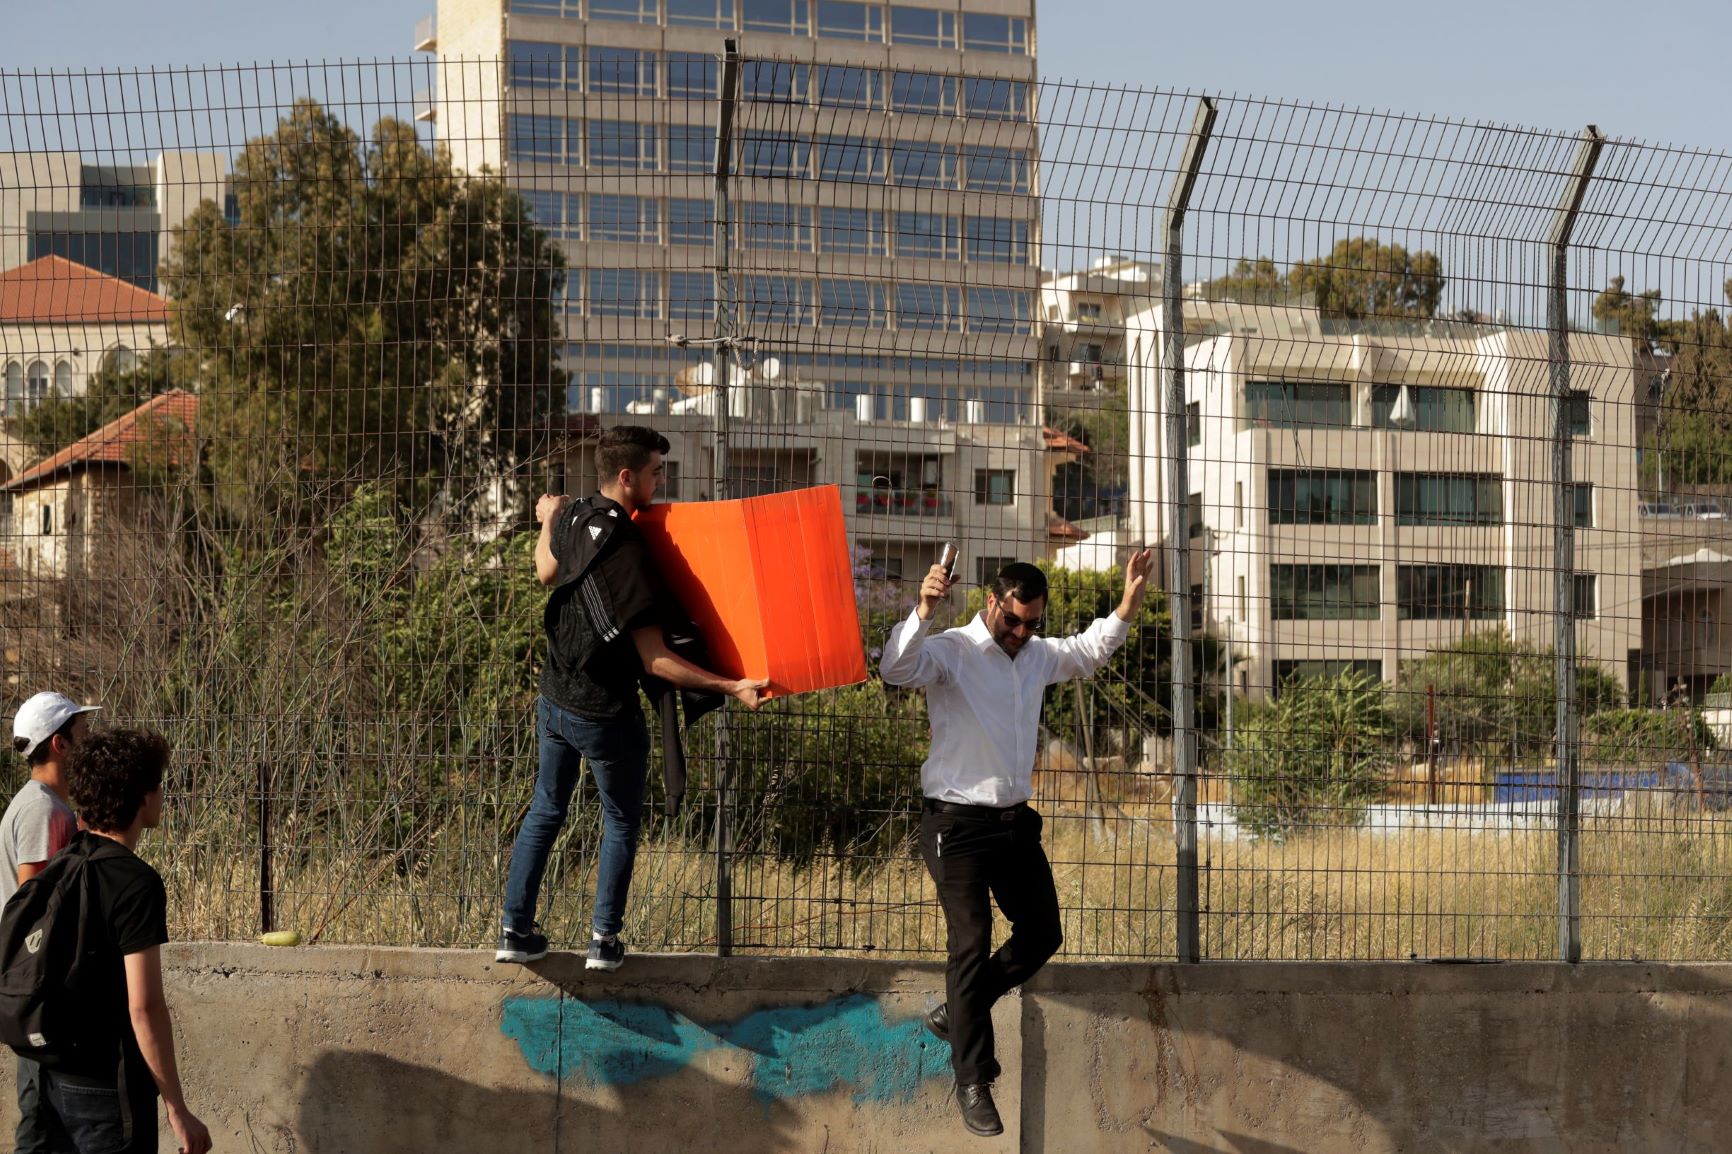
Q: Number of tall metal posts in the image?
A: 3